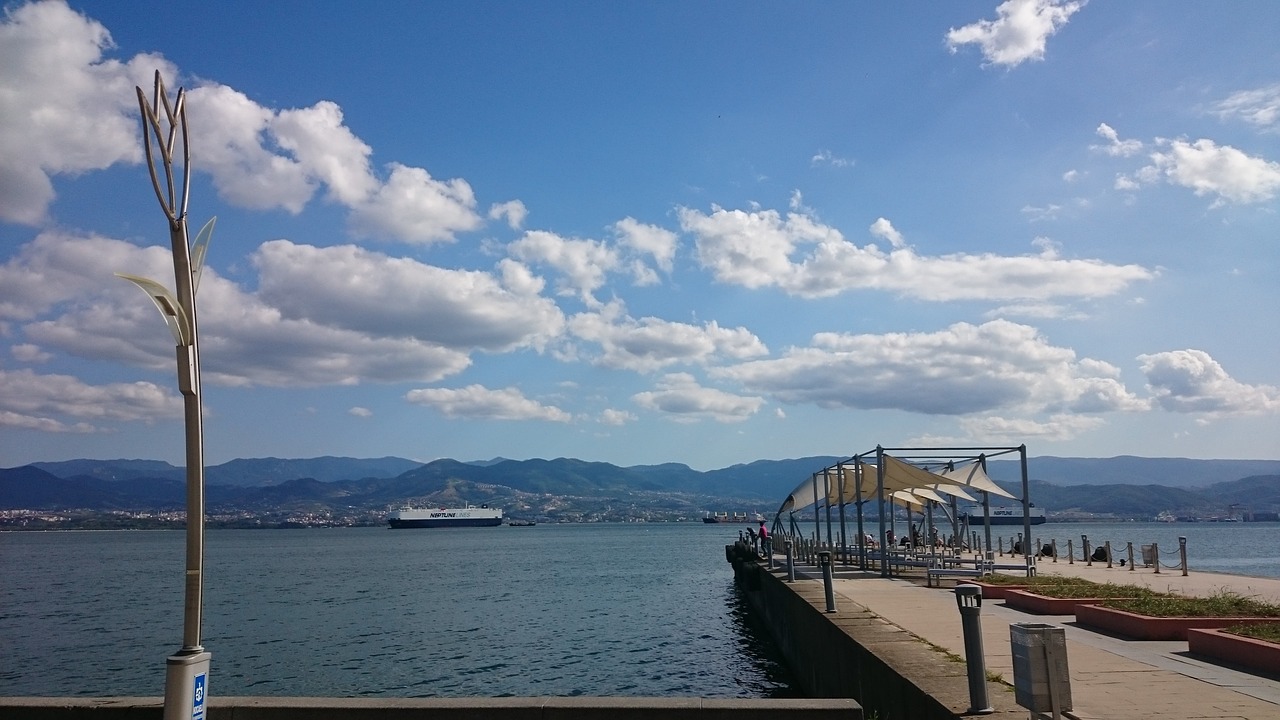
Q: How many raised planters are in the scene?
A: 4